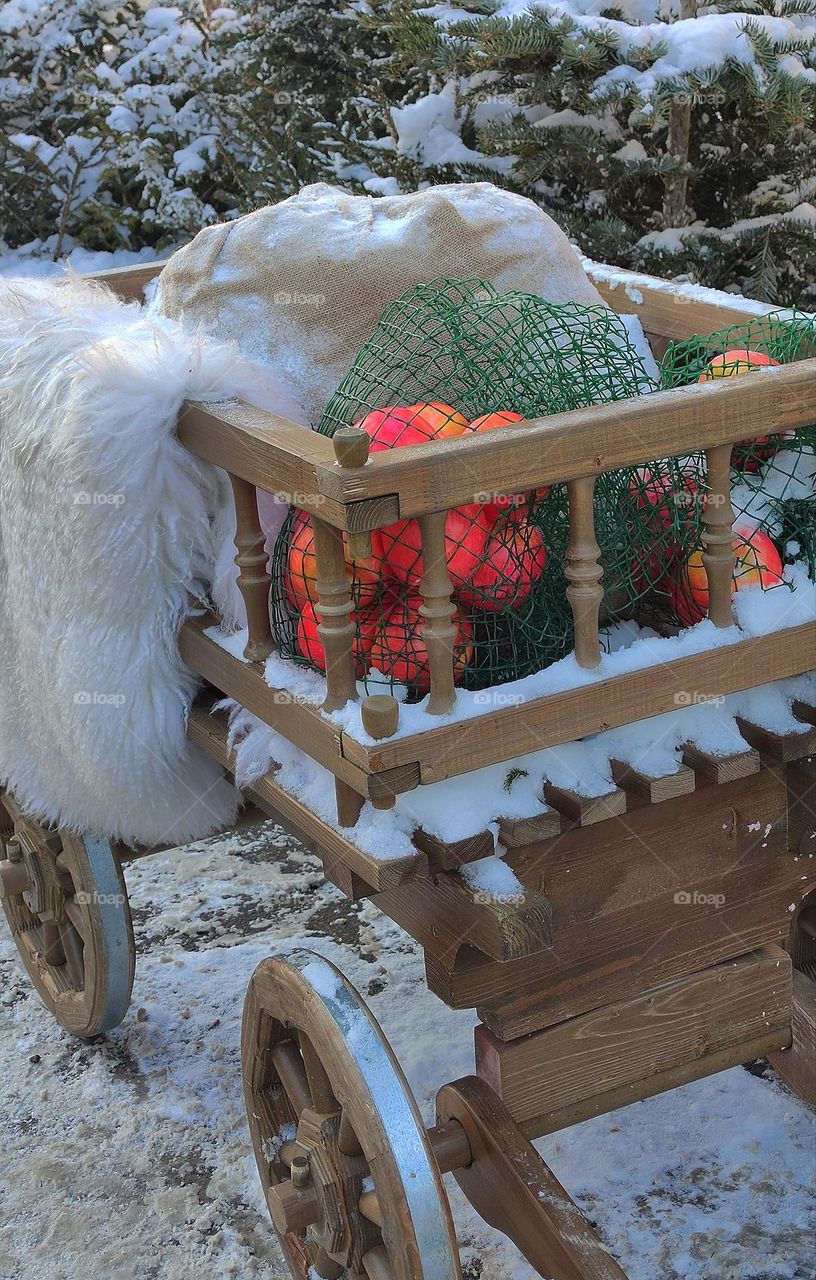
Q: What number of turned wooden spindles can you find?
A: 5